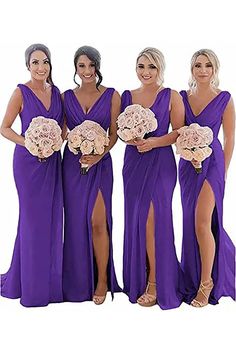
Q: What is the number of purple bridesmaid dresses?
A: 4